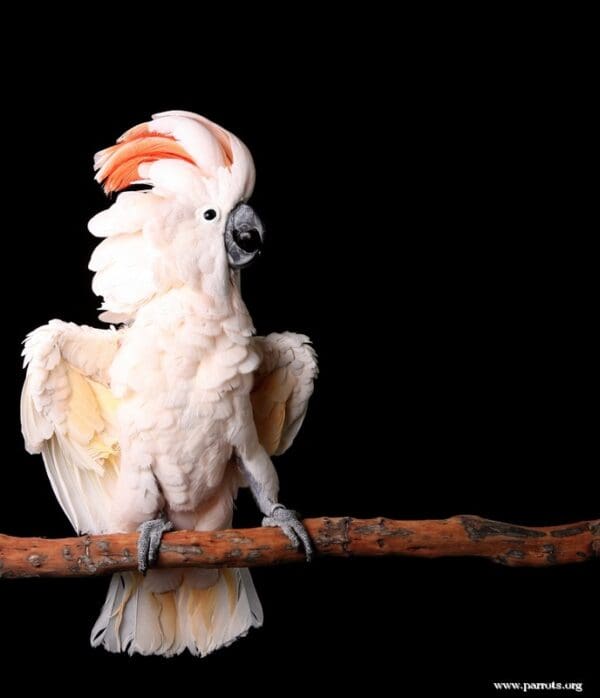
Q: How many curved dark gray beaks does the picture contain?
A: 1